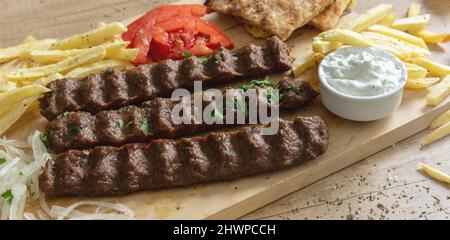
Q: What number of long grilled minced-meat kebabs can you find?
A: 3